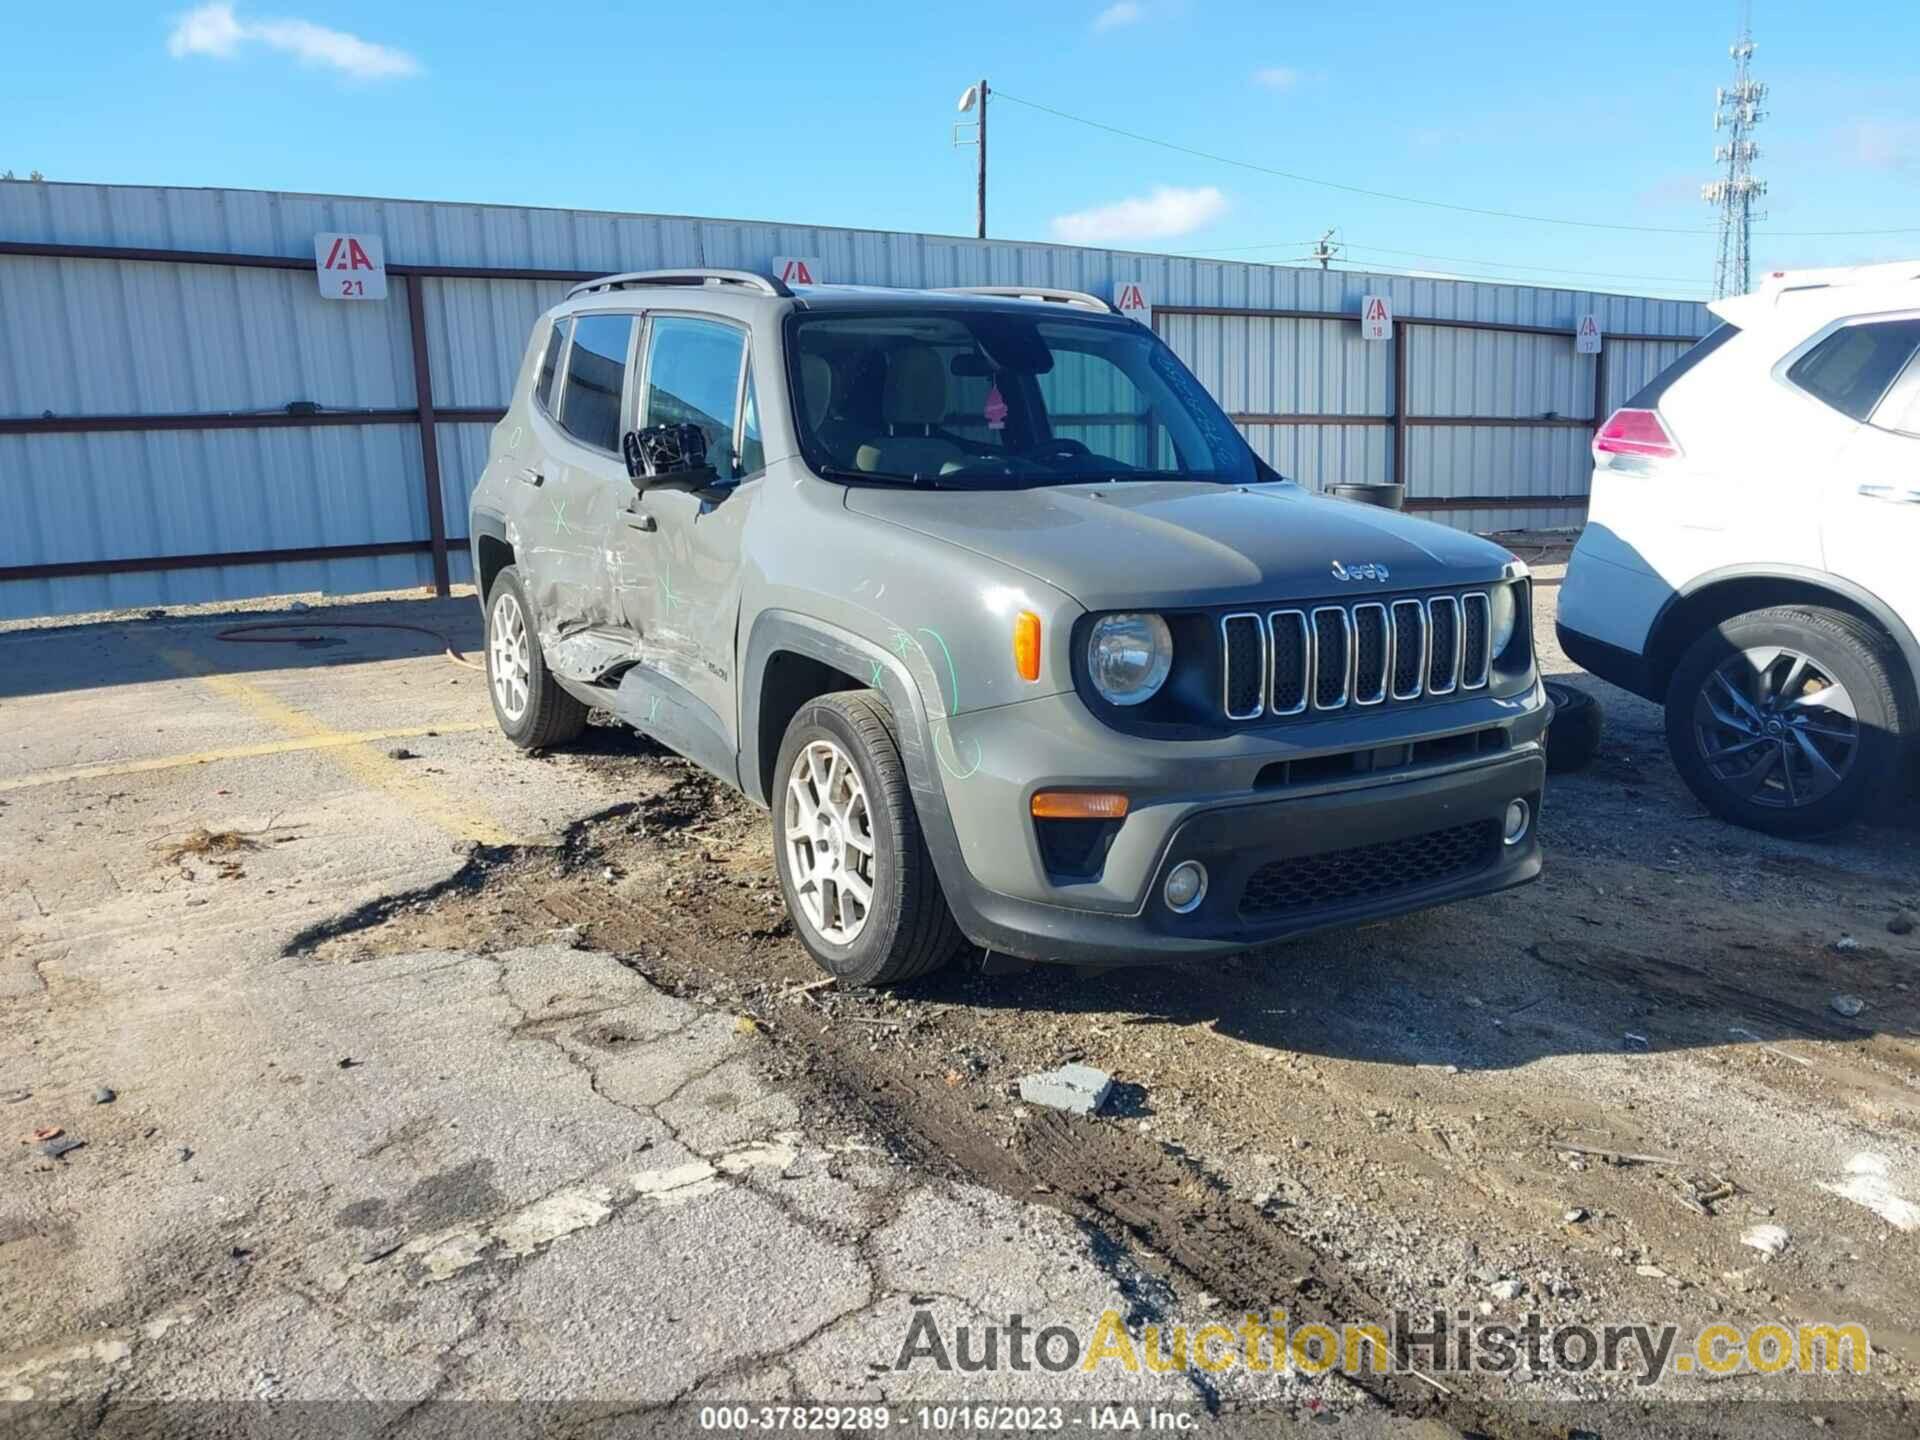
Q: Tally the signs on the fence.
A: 5